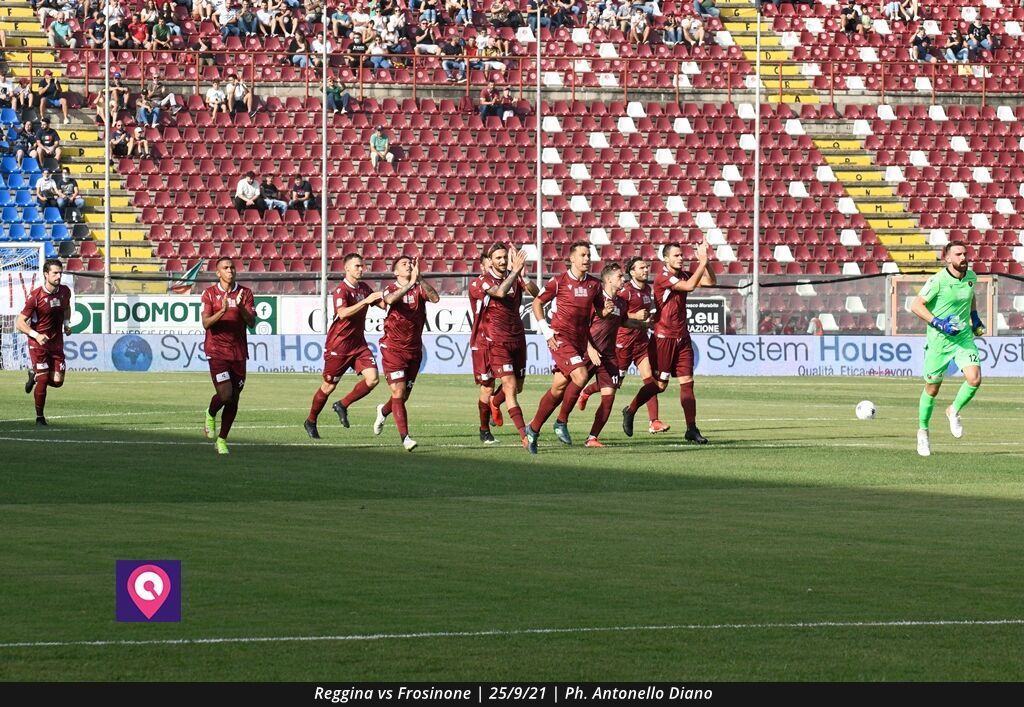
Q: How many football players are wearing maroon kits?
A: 10